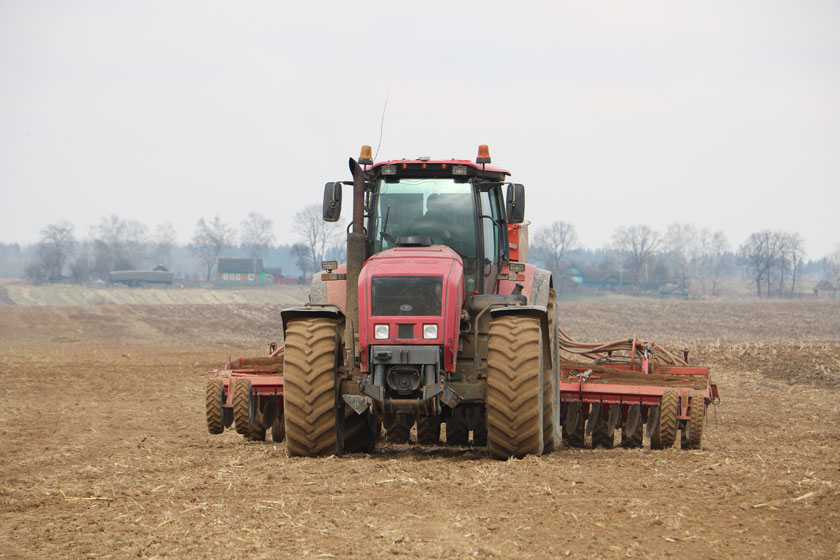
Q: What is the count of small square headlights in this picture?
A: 2